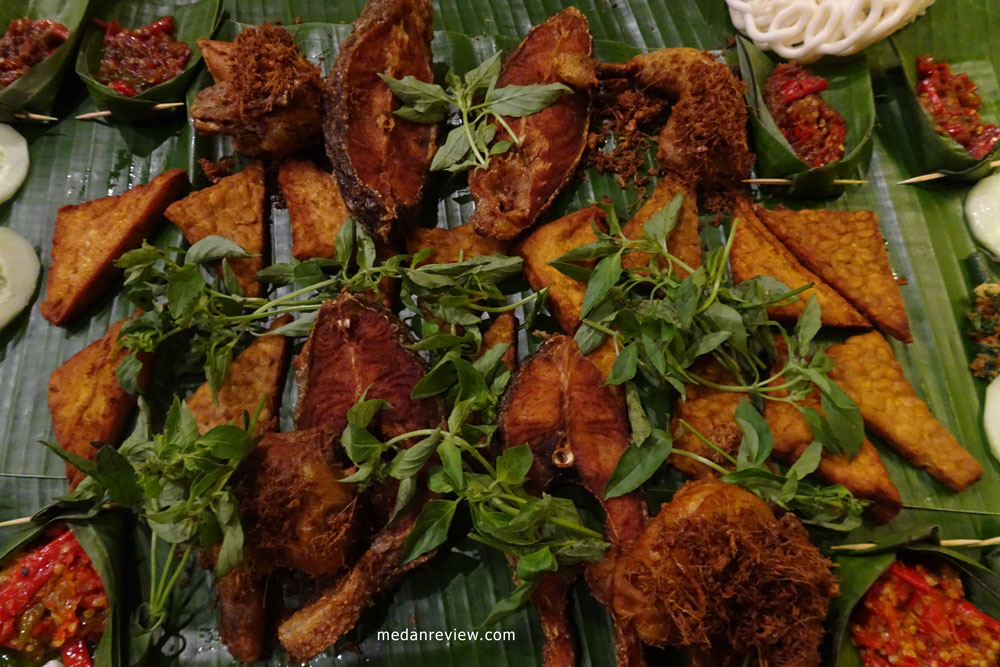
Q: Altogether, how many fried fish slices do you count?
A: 4